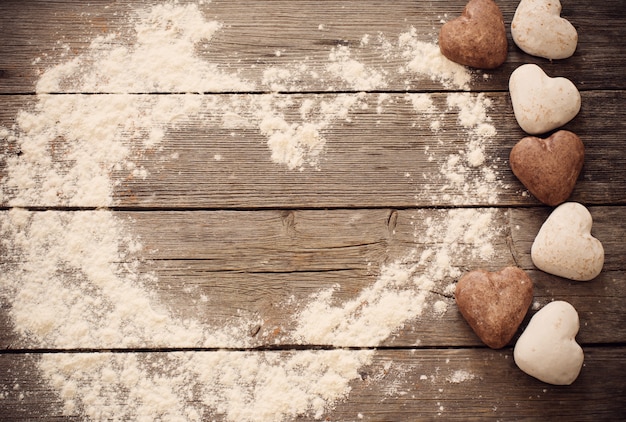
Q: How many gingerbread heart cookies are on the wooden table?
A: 7